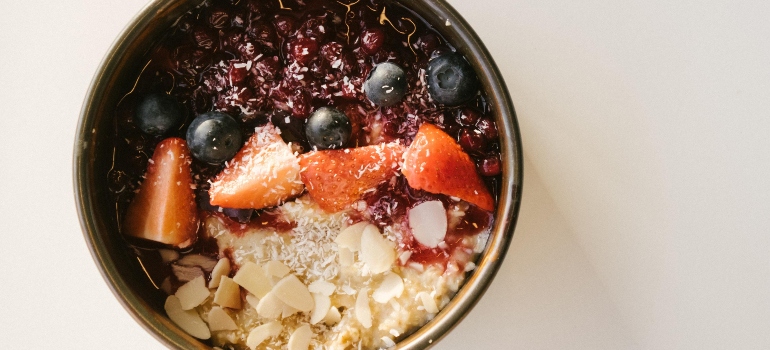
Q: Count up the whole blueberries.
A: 5